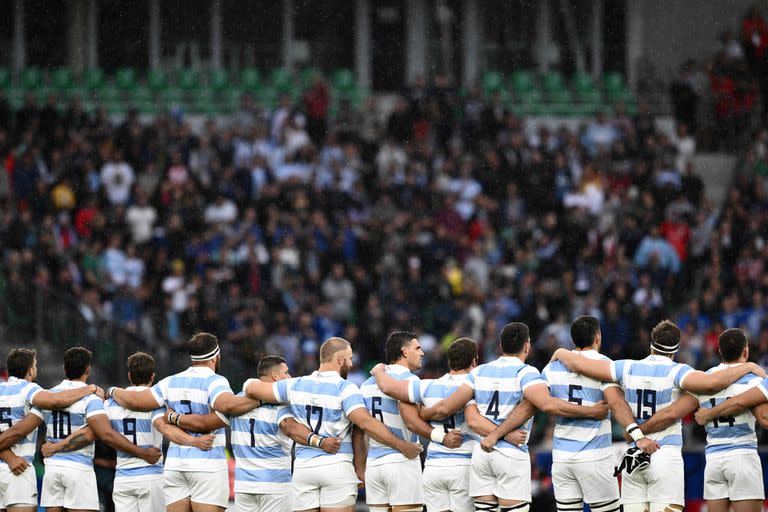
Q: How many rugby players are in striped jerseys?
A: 12